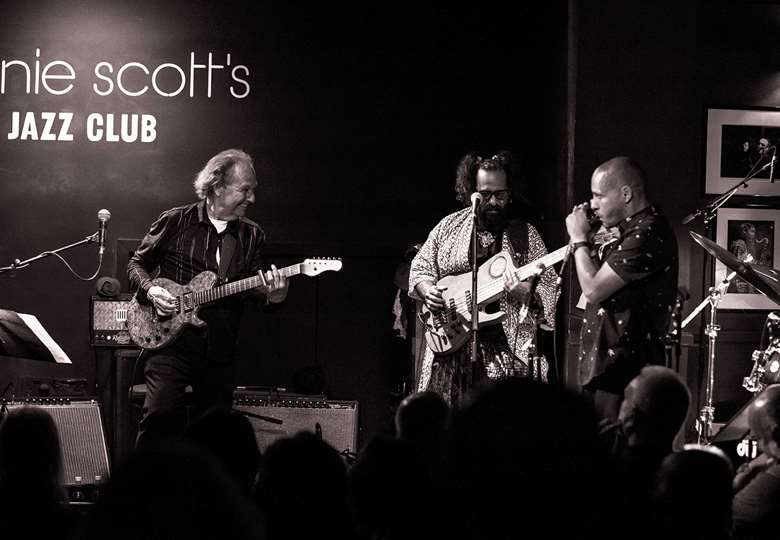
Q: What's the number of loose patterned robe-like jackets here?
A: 1